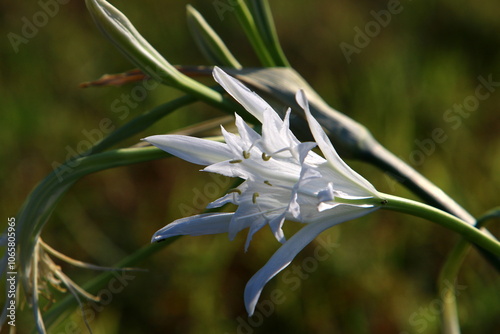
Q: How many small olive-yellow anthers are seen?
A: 6